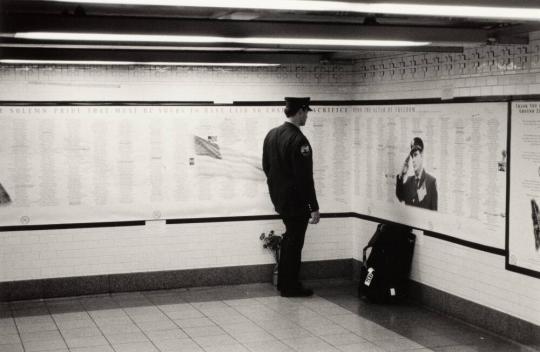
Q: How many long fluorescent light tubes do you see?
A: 3